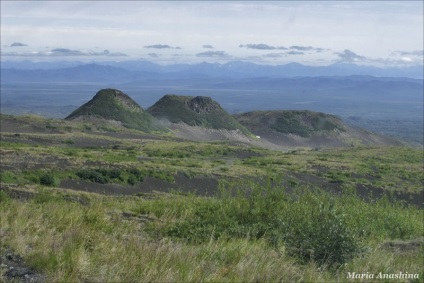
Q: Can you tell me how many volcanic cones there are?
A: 3